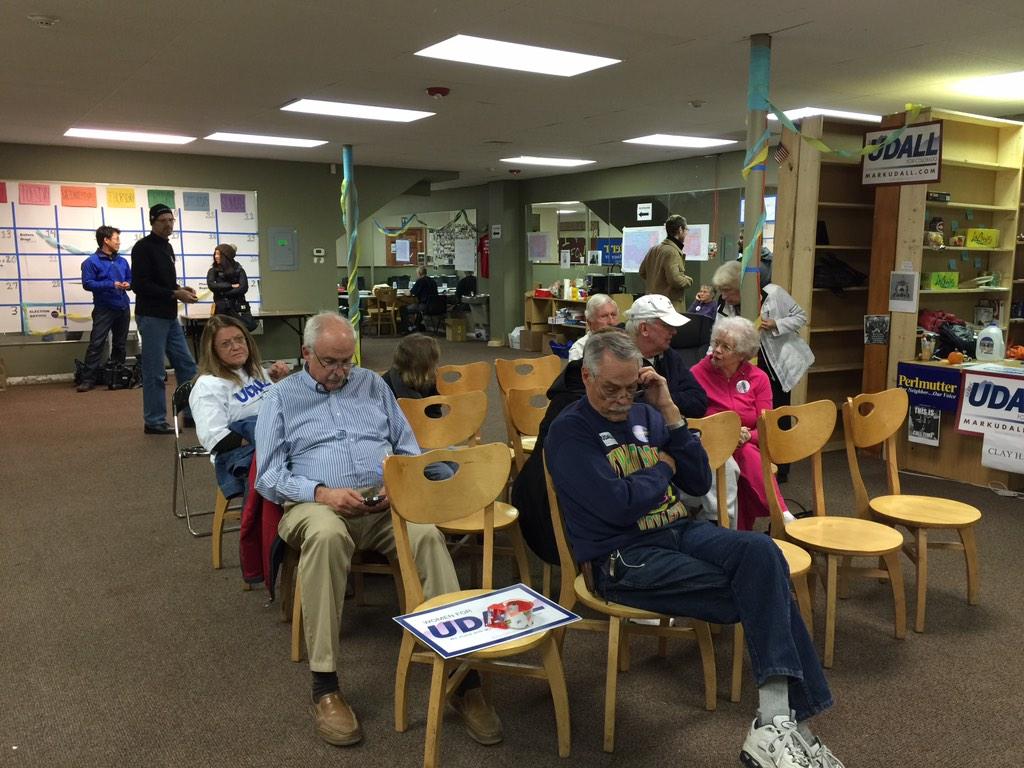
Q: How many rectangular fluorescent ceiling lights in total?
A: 8